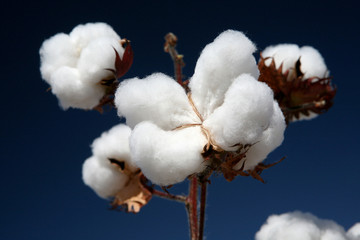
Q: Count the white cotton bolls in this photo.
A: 5